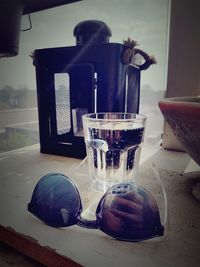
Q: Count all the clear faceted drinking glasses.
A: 1